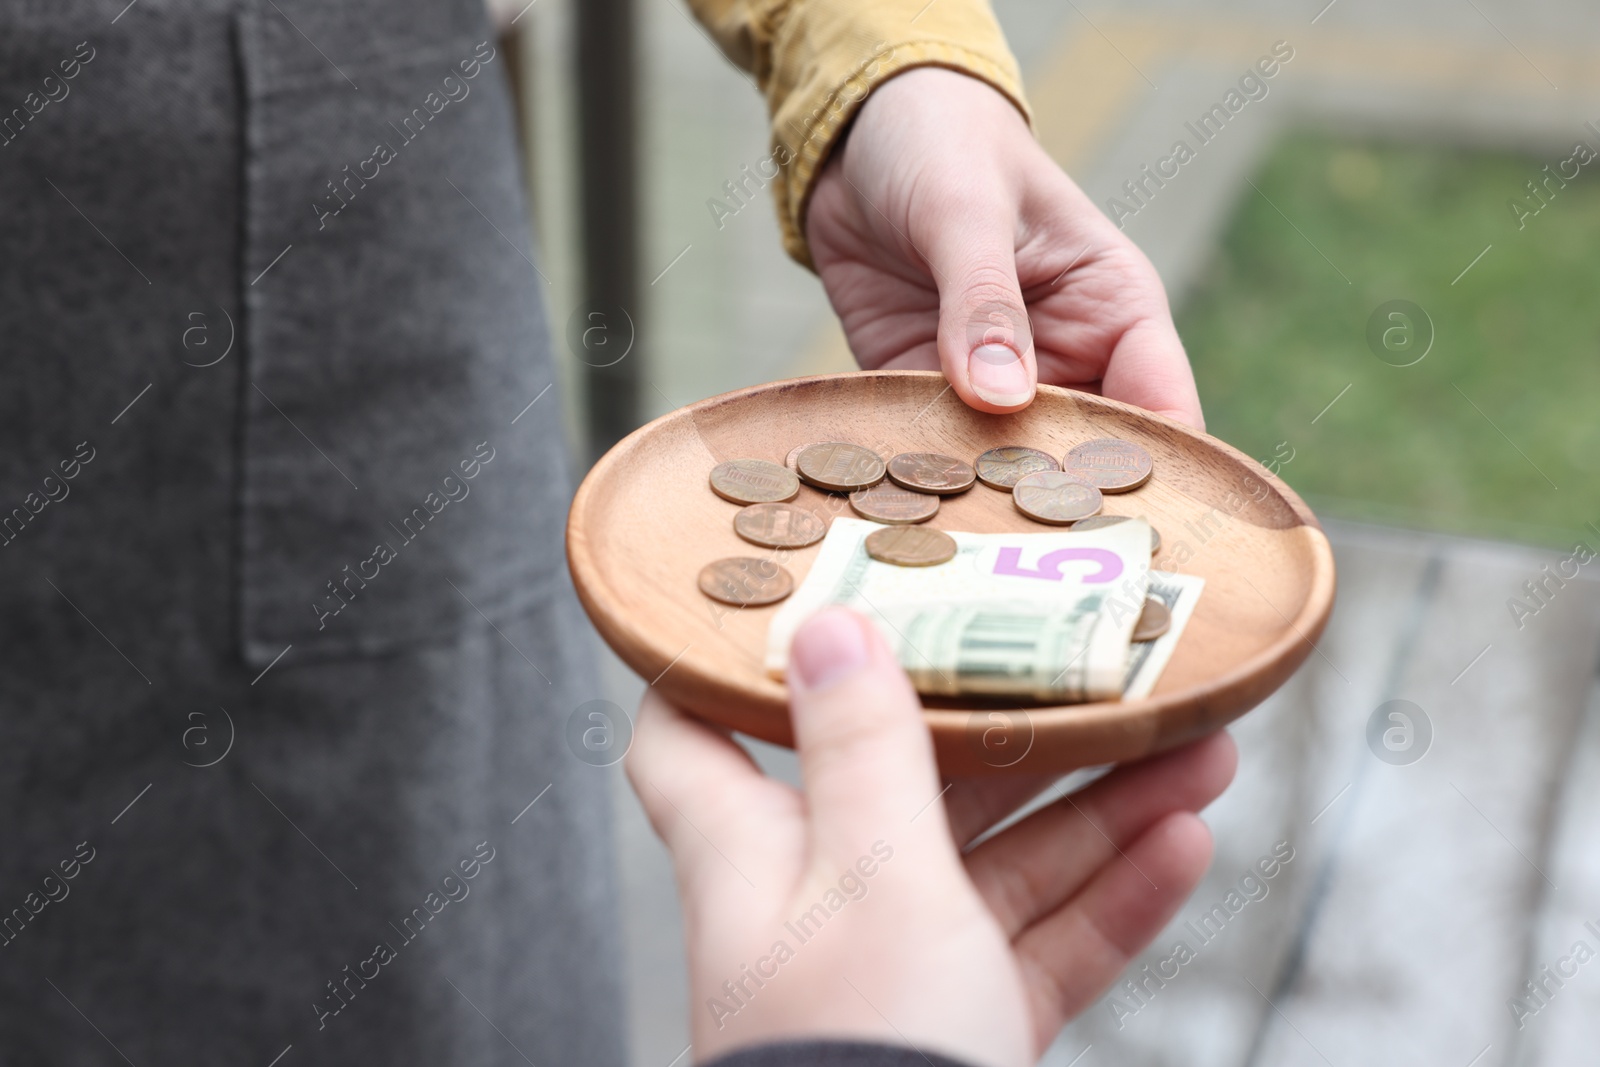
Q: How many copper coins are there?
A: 13